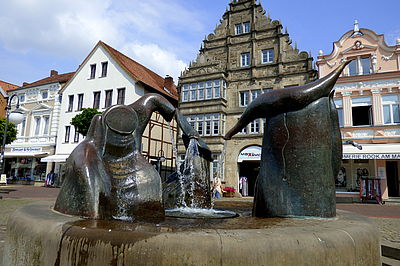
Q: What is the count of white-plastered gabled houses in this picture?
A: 1